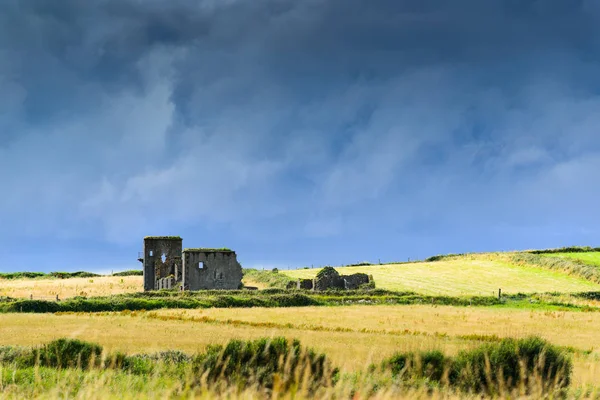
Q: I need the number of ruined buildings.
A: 2